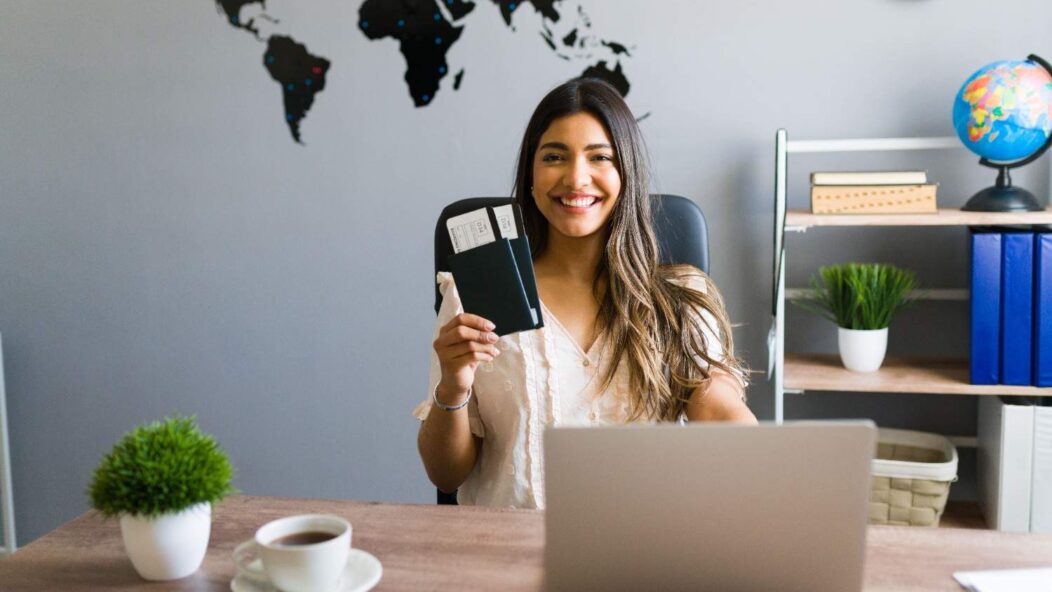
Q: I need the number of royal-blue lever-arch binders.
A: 3